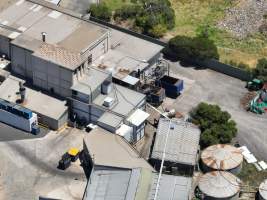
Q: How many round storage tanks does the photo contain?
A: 3